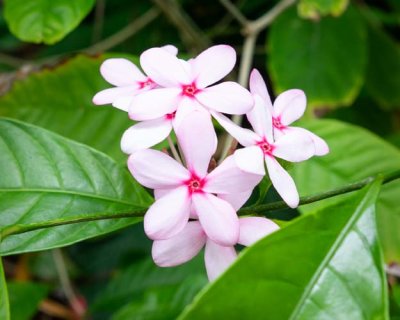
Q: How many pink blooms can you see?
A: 7